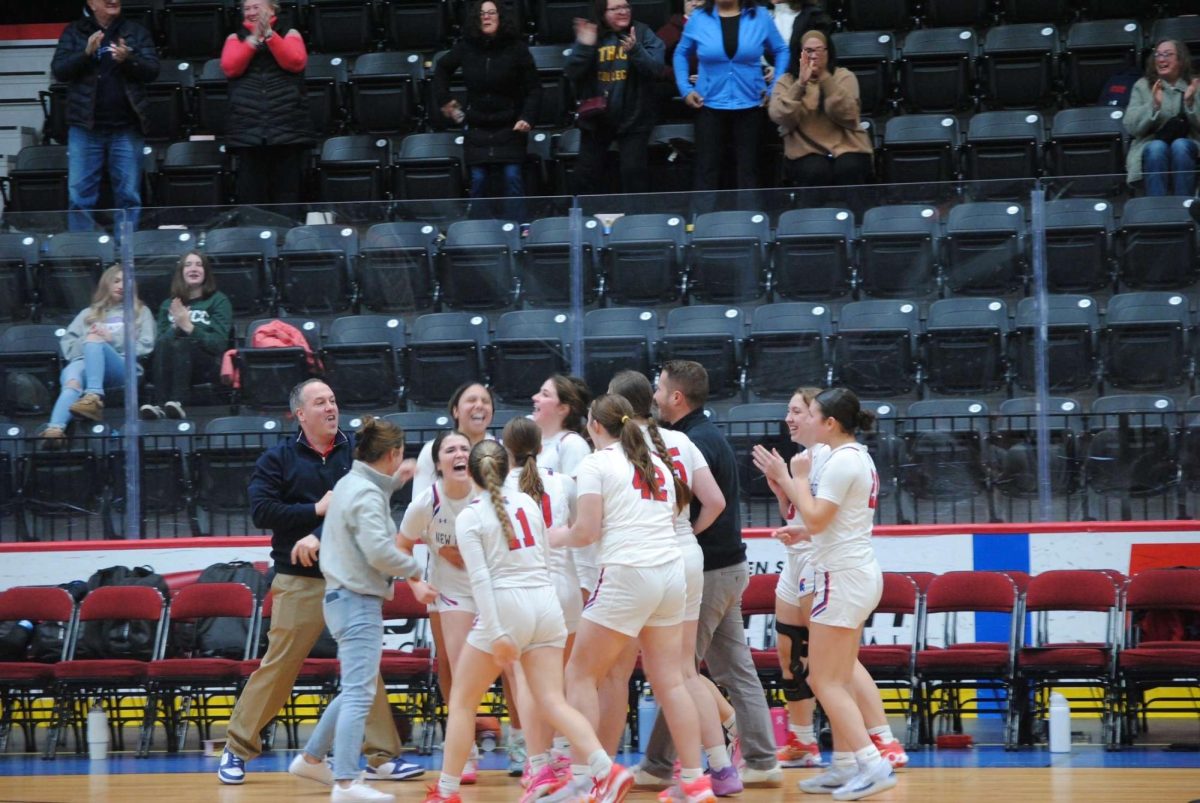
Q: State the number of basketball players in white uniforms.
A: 9